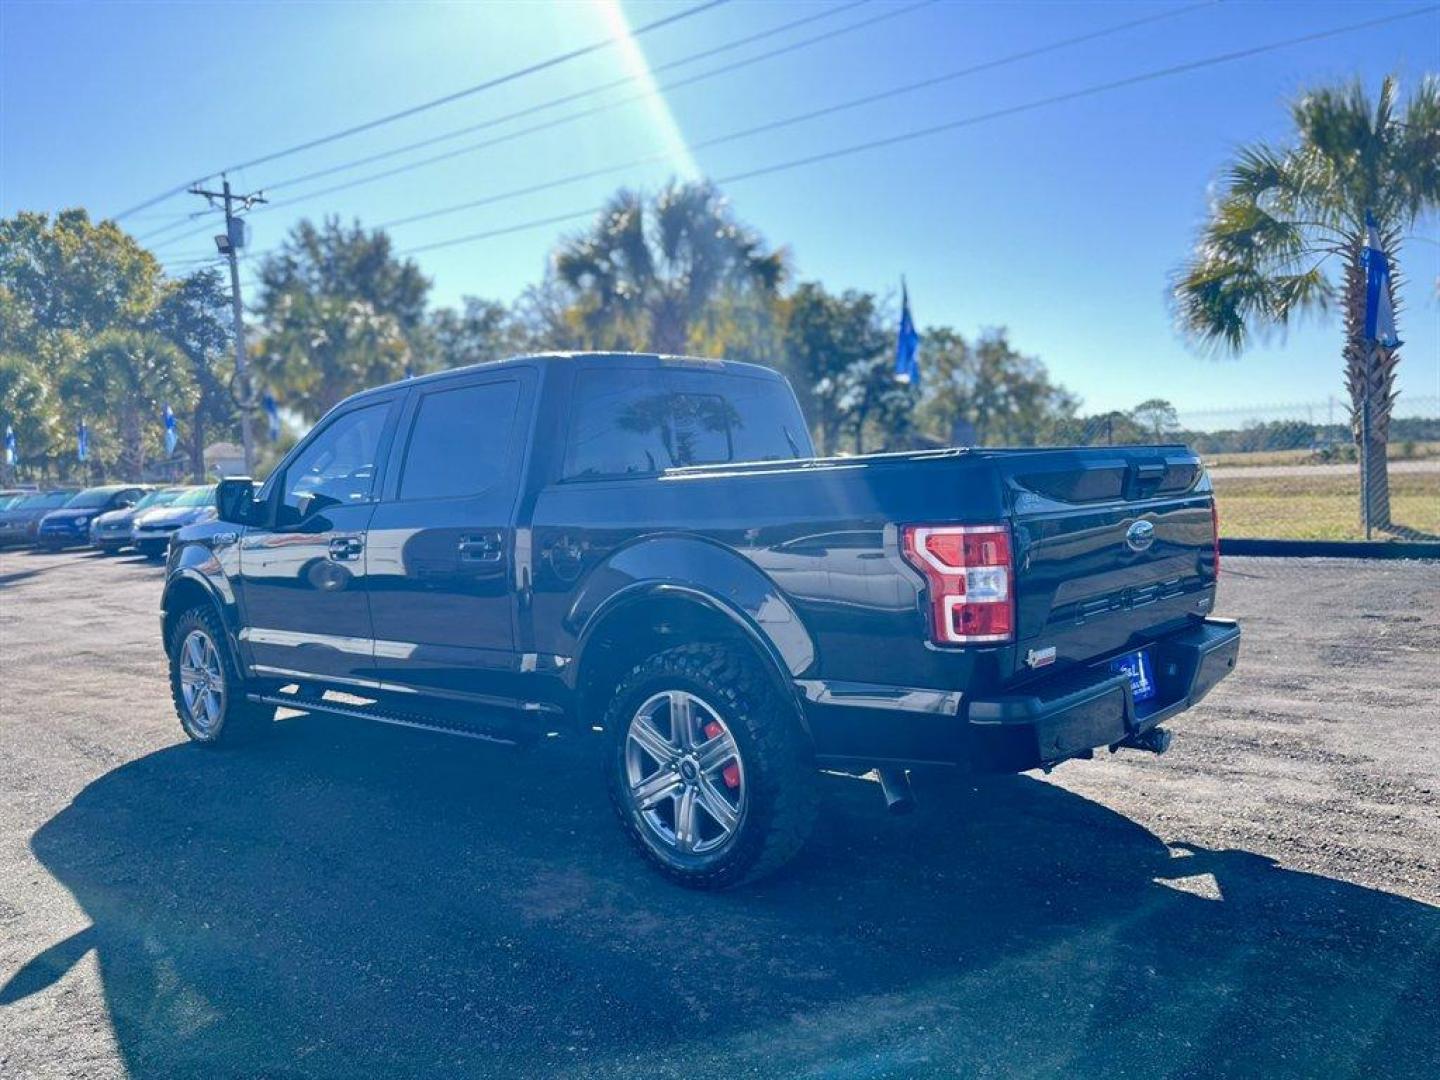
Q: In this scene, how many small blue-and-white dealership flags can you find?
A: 6